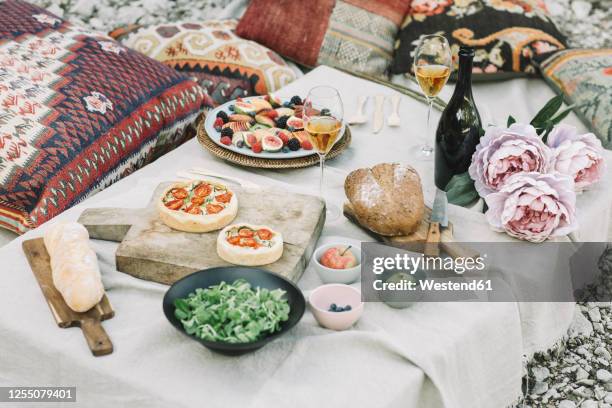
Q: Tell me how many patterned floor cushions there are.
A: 5